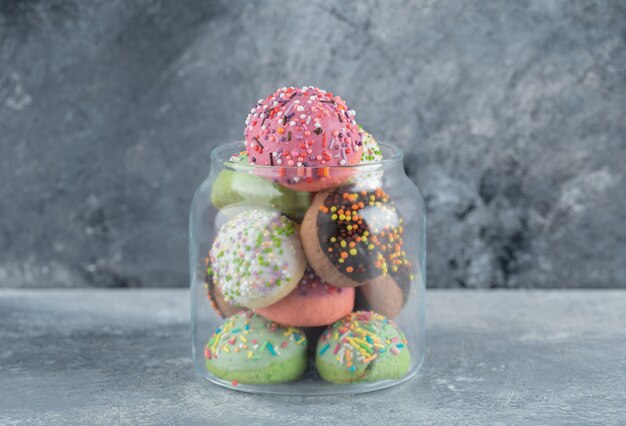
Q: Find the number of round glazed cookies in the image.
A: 10